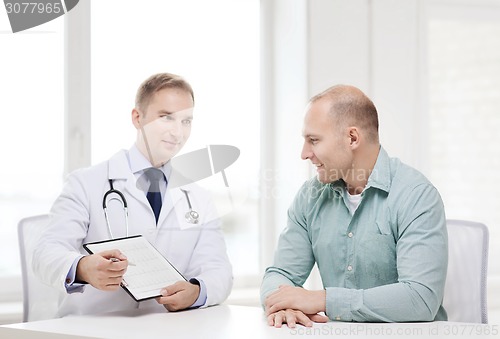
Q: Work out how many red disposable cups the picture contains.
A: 0